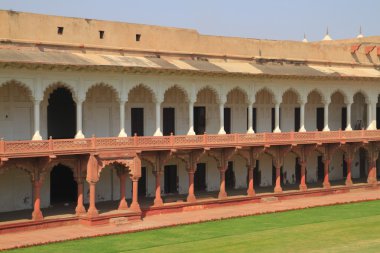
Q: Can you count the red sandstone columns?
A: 14